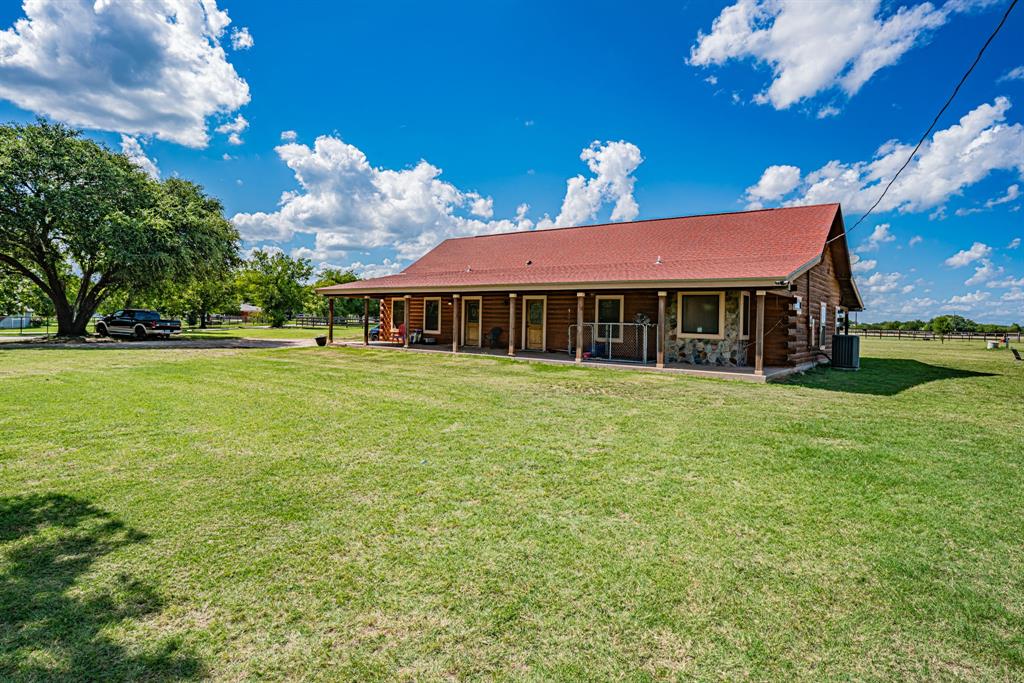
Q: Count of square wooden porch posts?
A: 8